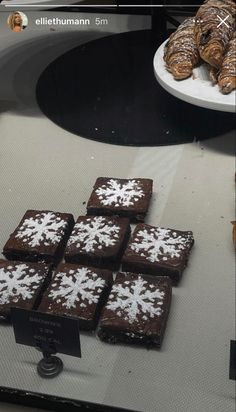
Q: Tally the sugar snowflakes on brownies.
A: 7